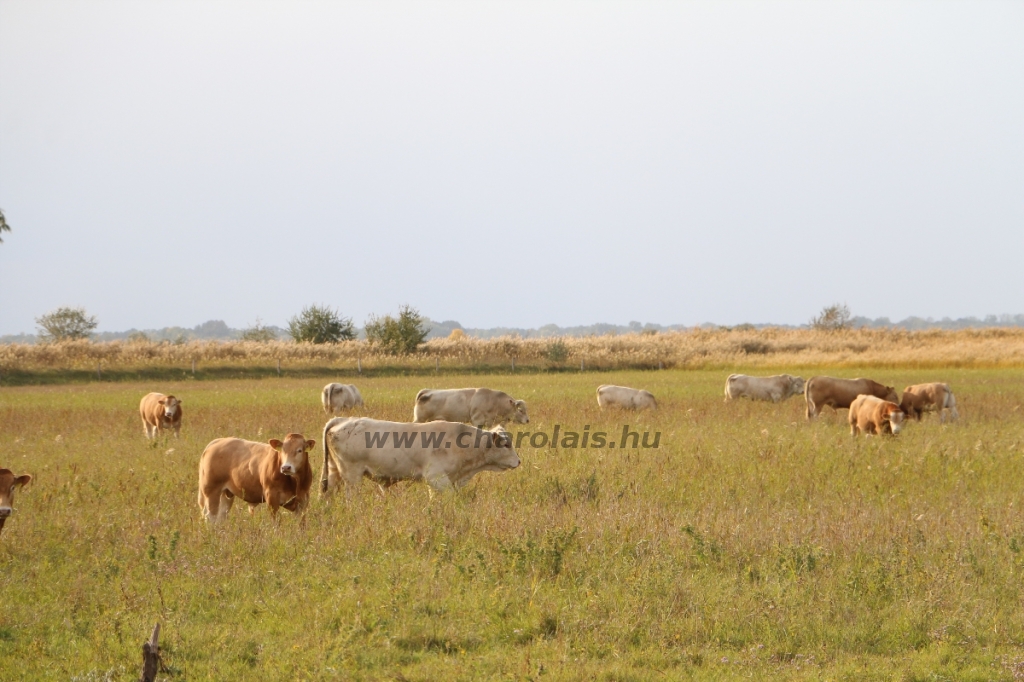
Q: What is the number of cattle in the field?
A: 11